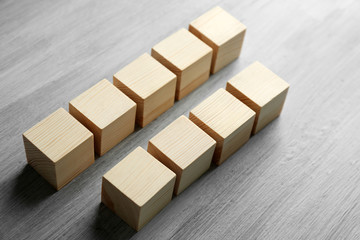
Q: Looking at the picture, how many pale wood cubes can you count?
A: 9